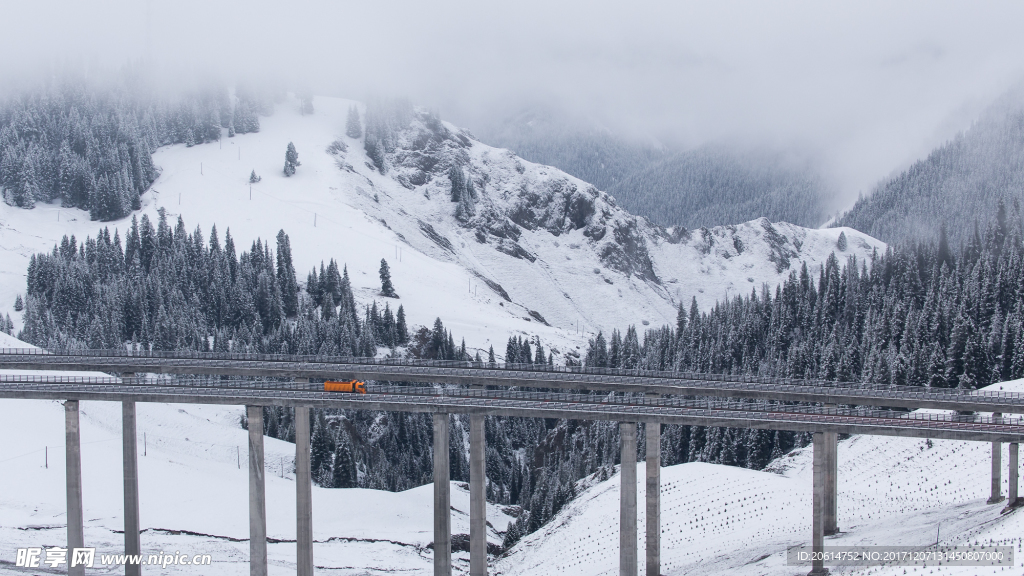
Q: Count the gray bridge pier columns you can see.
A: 12